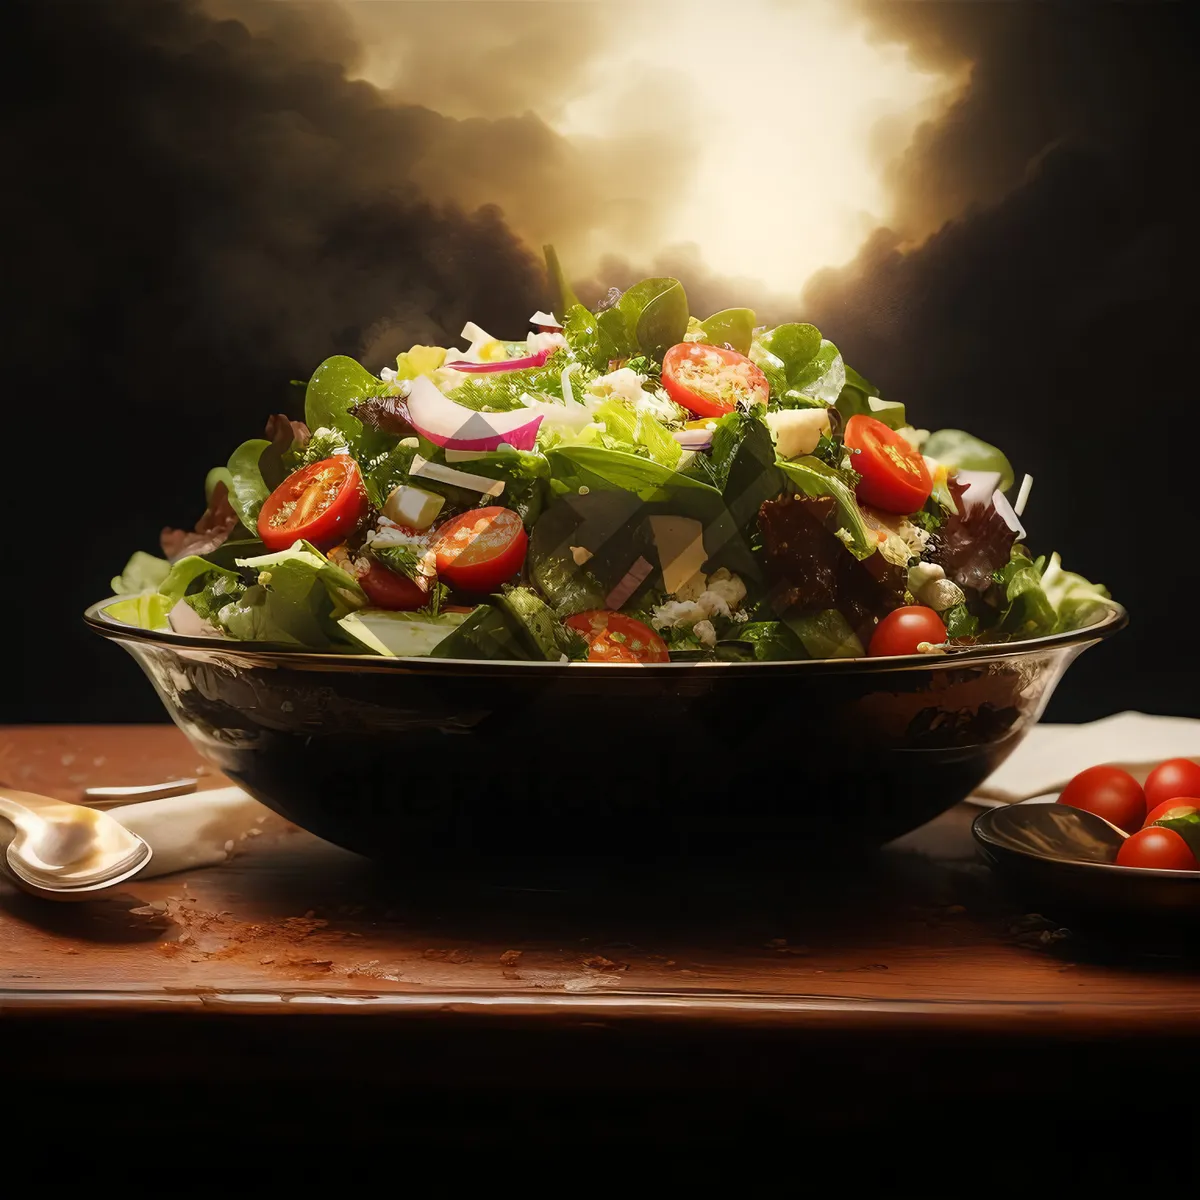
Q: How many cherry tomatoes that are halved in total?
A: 5